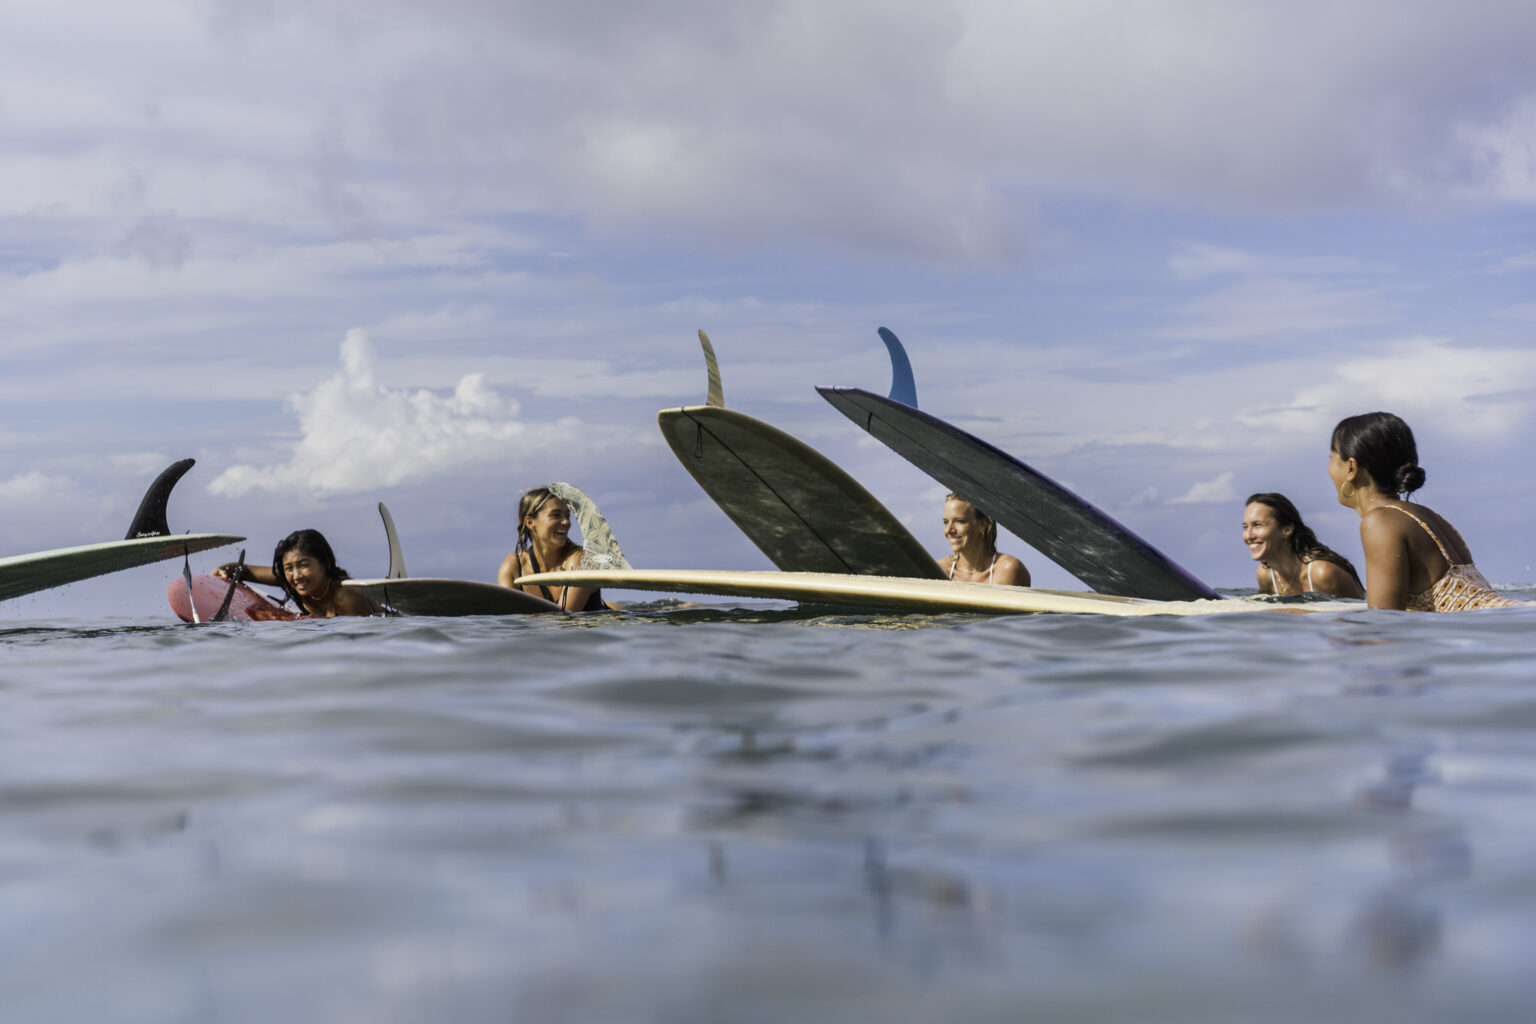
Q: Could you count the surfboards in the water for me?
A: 6